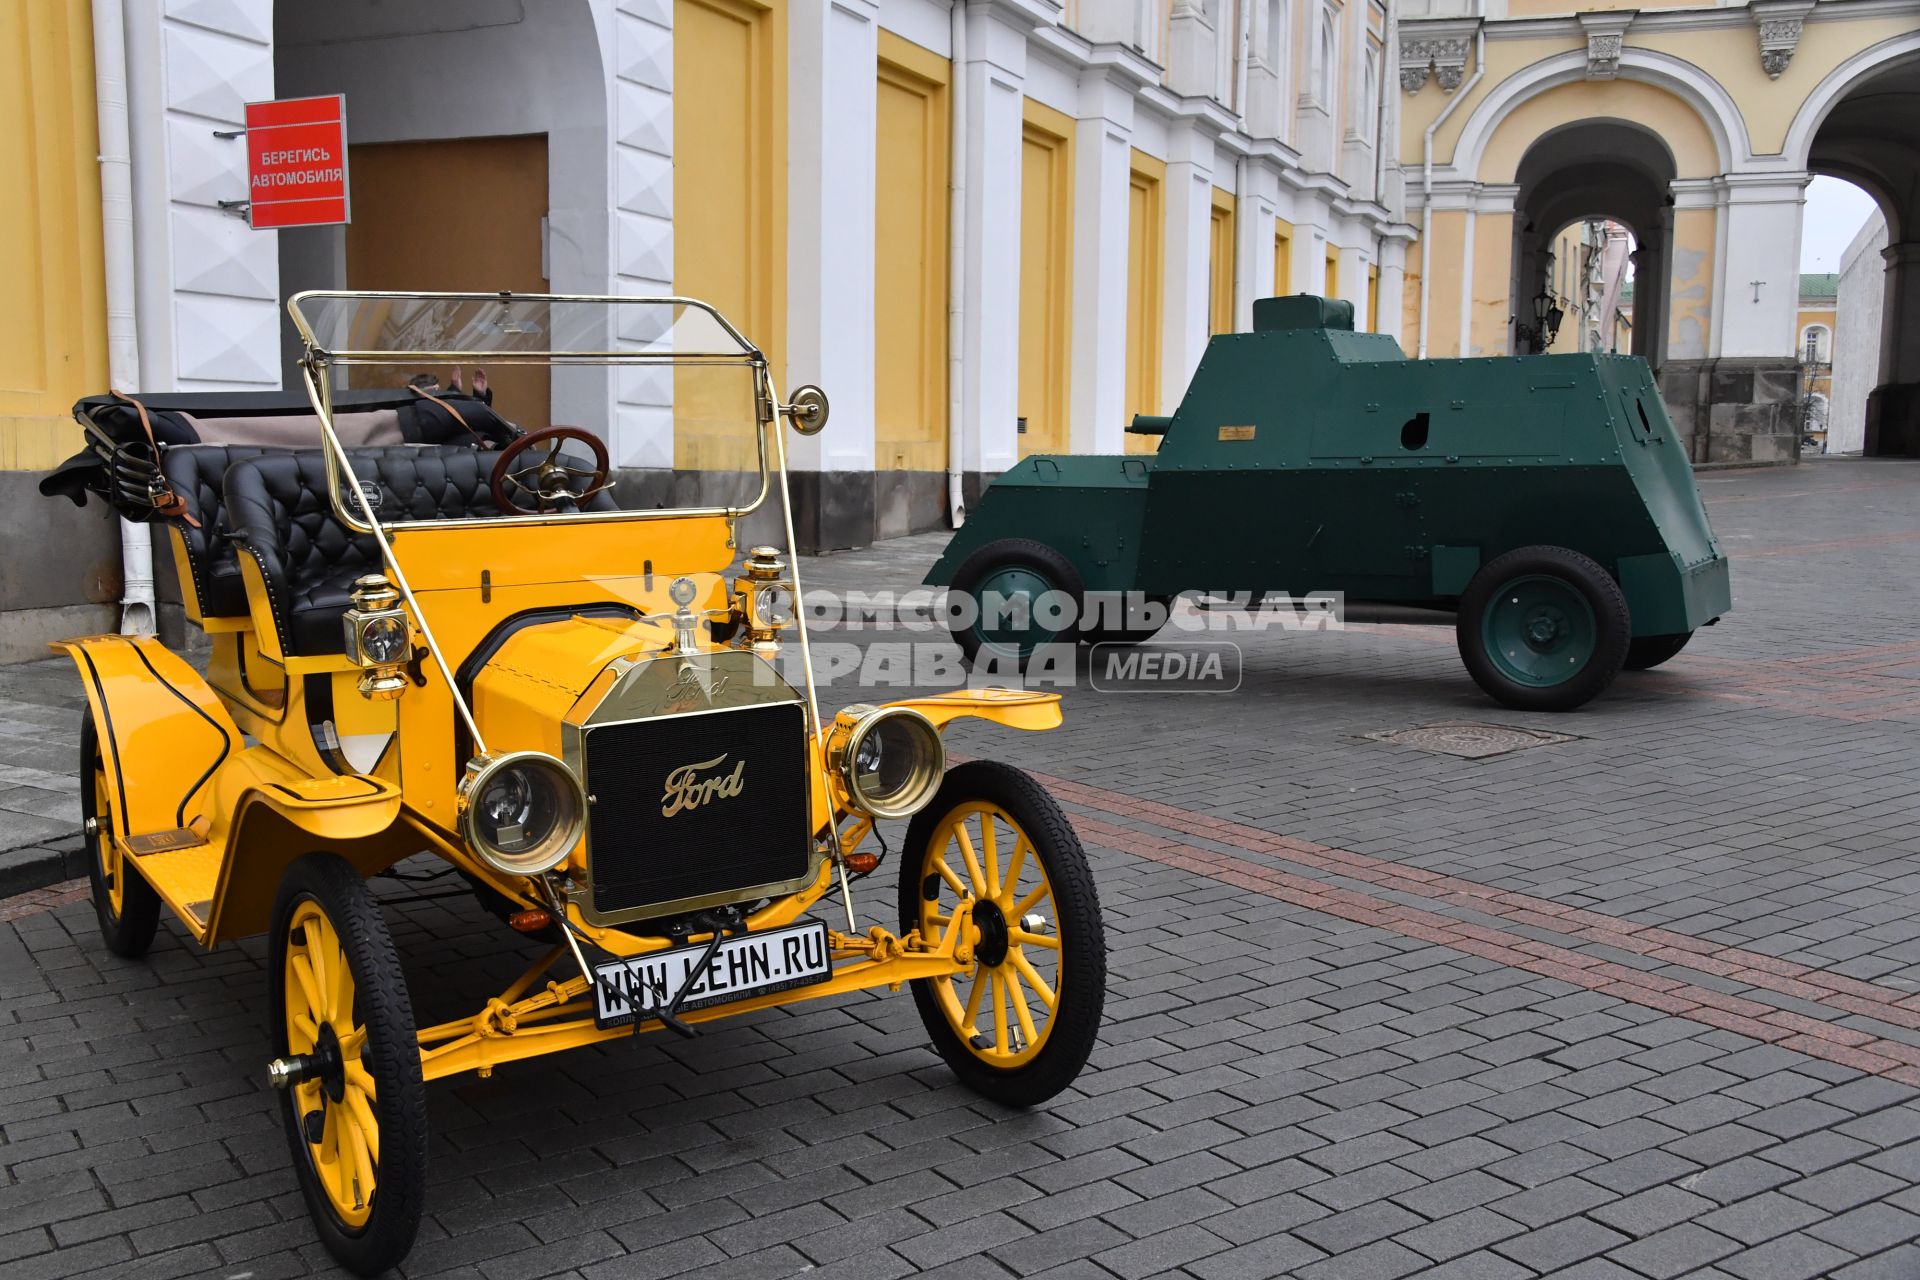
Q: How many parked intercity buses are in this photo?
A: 0